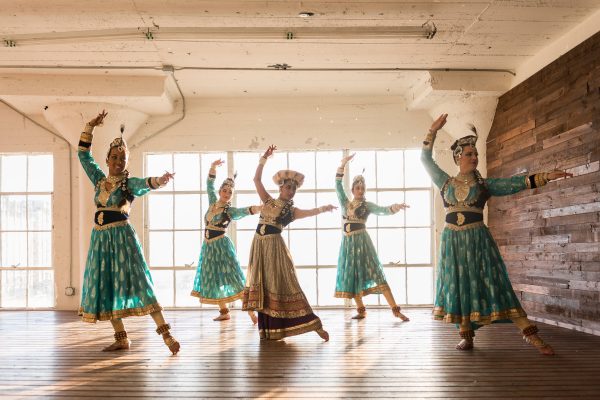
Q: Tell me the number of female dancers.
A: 5